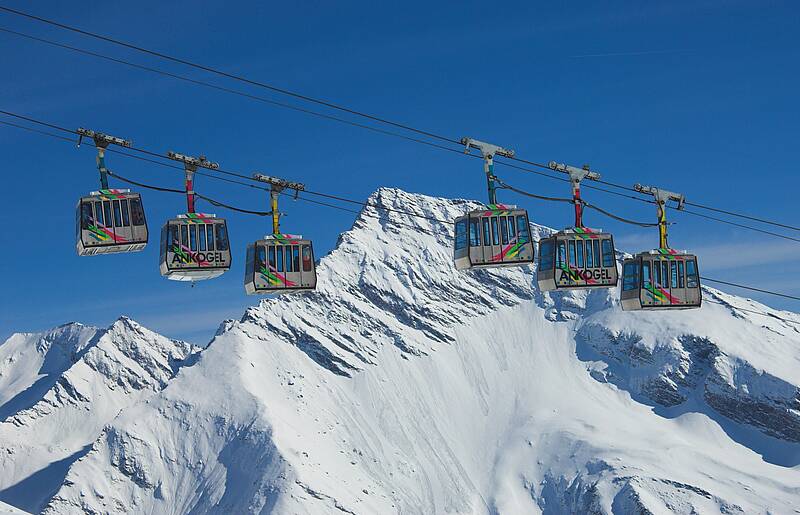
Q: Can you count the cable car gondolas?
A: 6